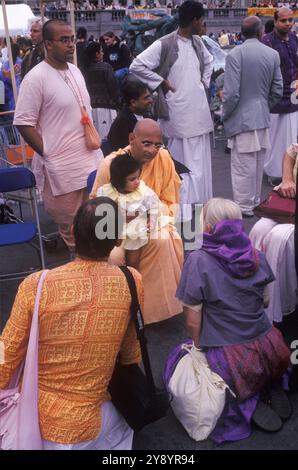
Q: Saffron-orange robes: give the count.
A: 1